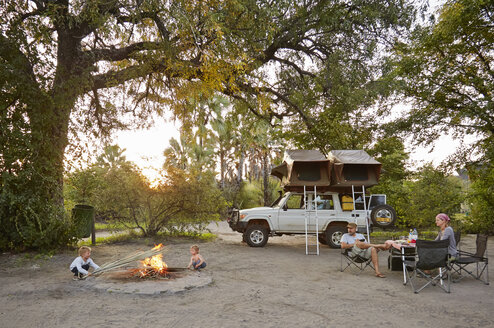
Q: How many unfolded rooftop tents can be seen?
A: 2